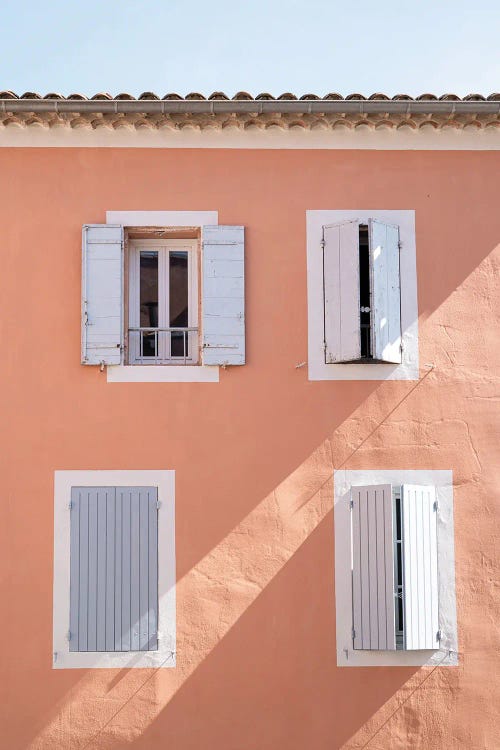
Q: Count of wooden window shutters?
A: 8